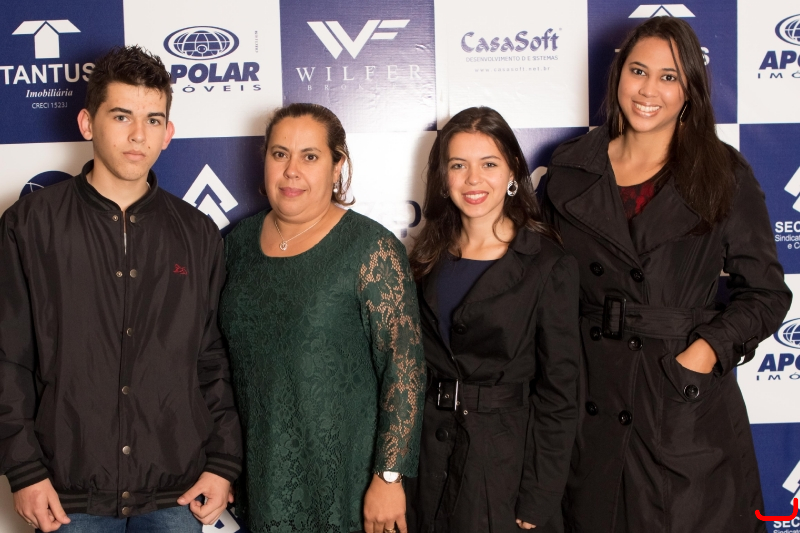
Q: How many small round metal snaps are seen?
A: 9